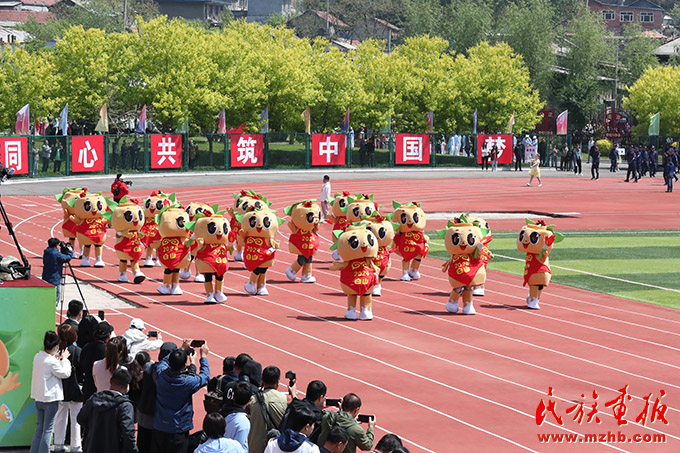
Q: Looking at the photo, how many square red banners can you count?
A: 7